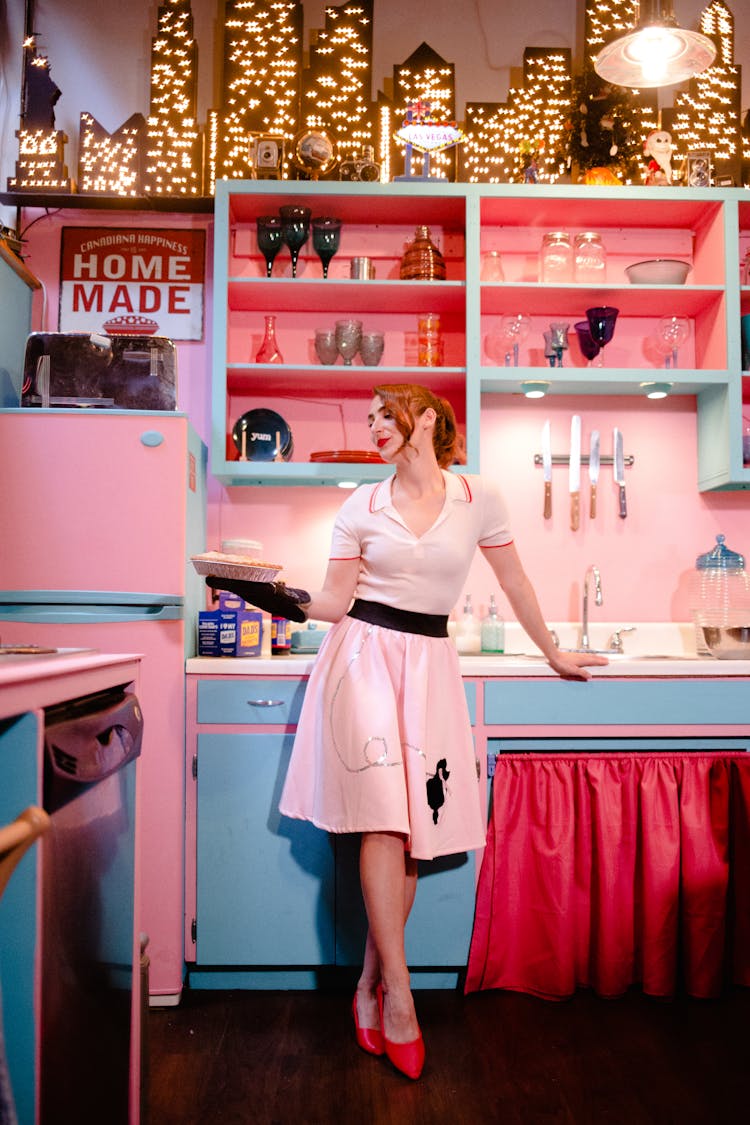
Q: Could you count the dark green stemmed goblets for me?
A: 3